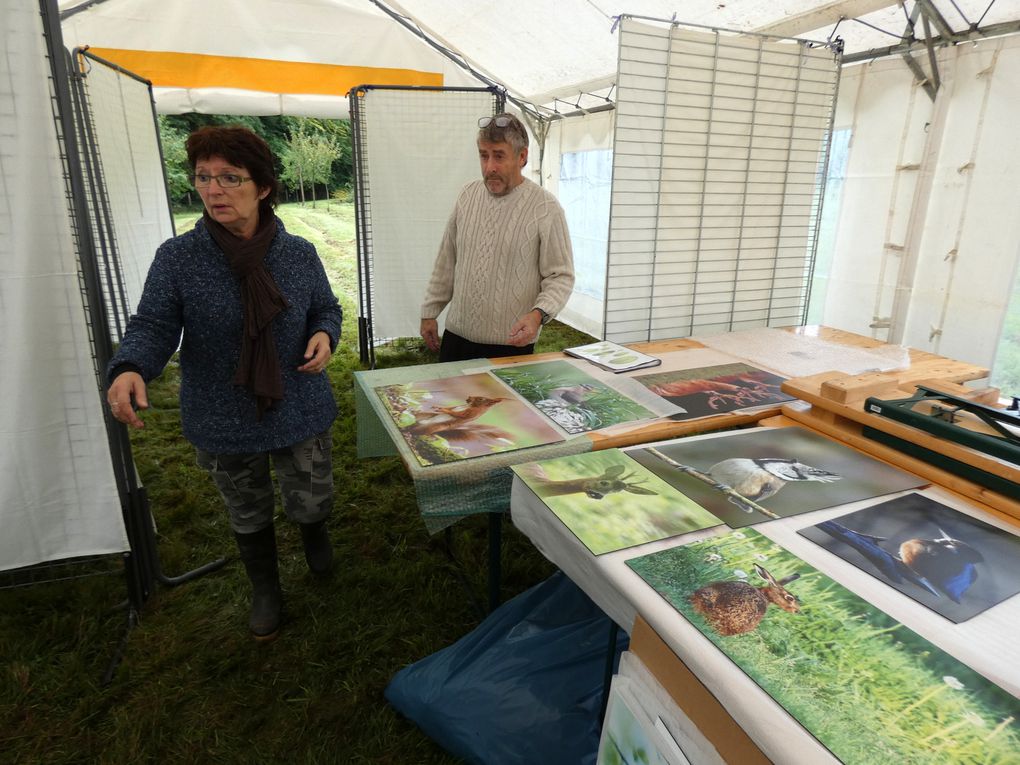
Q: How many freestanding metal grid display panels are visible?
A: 4